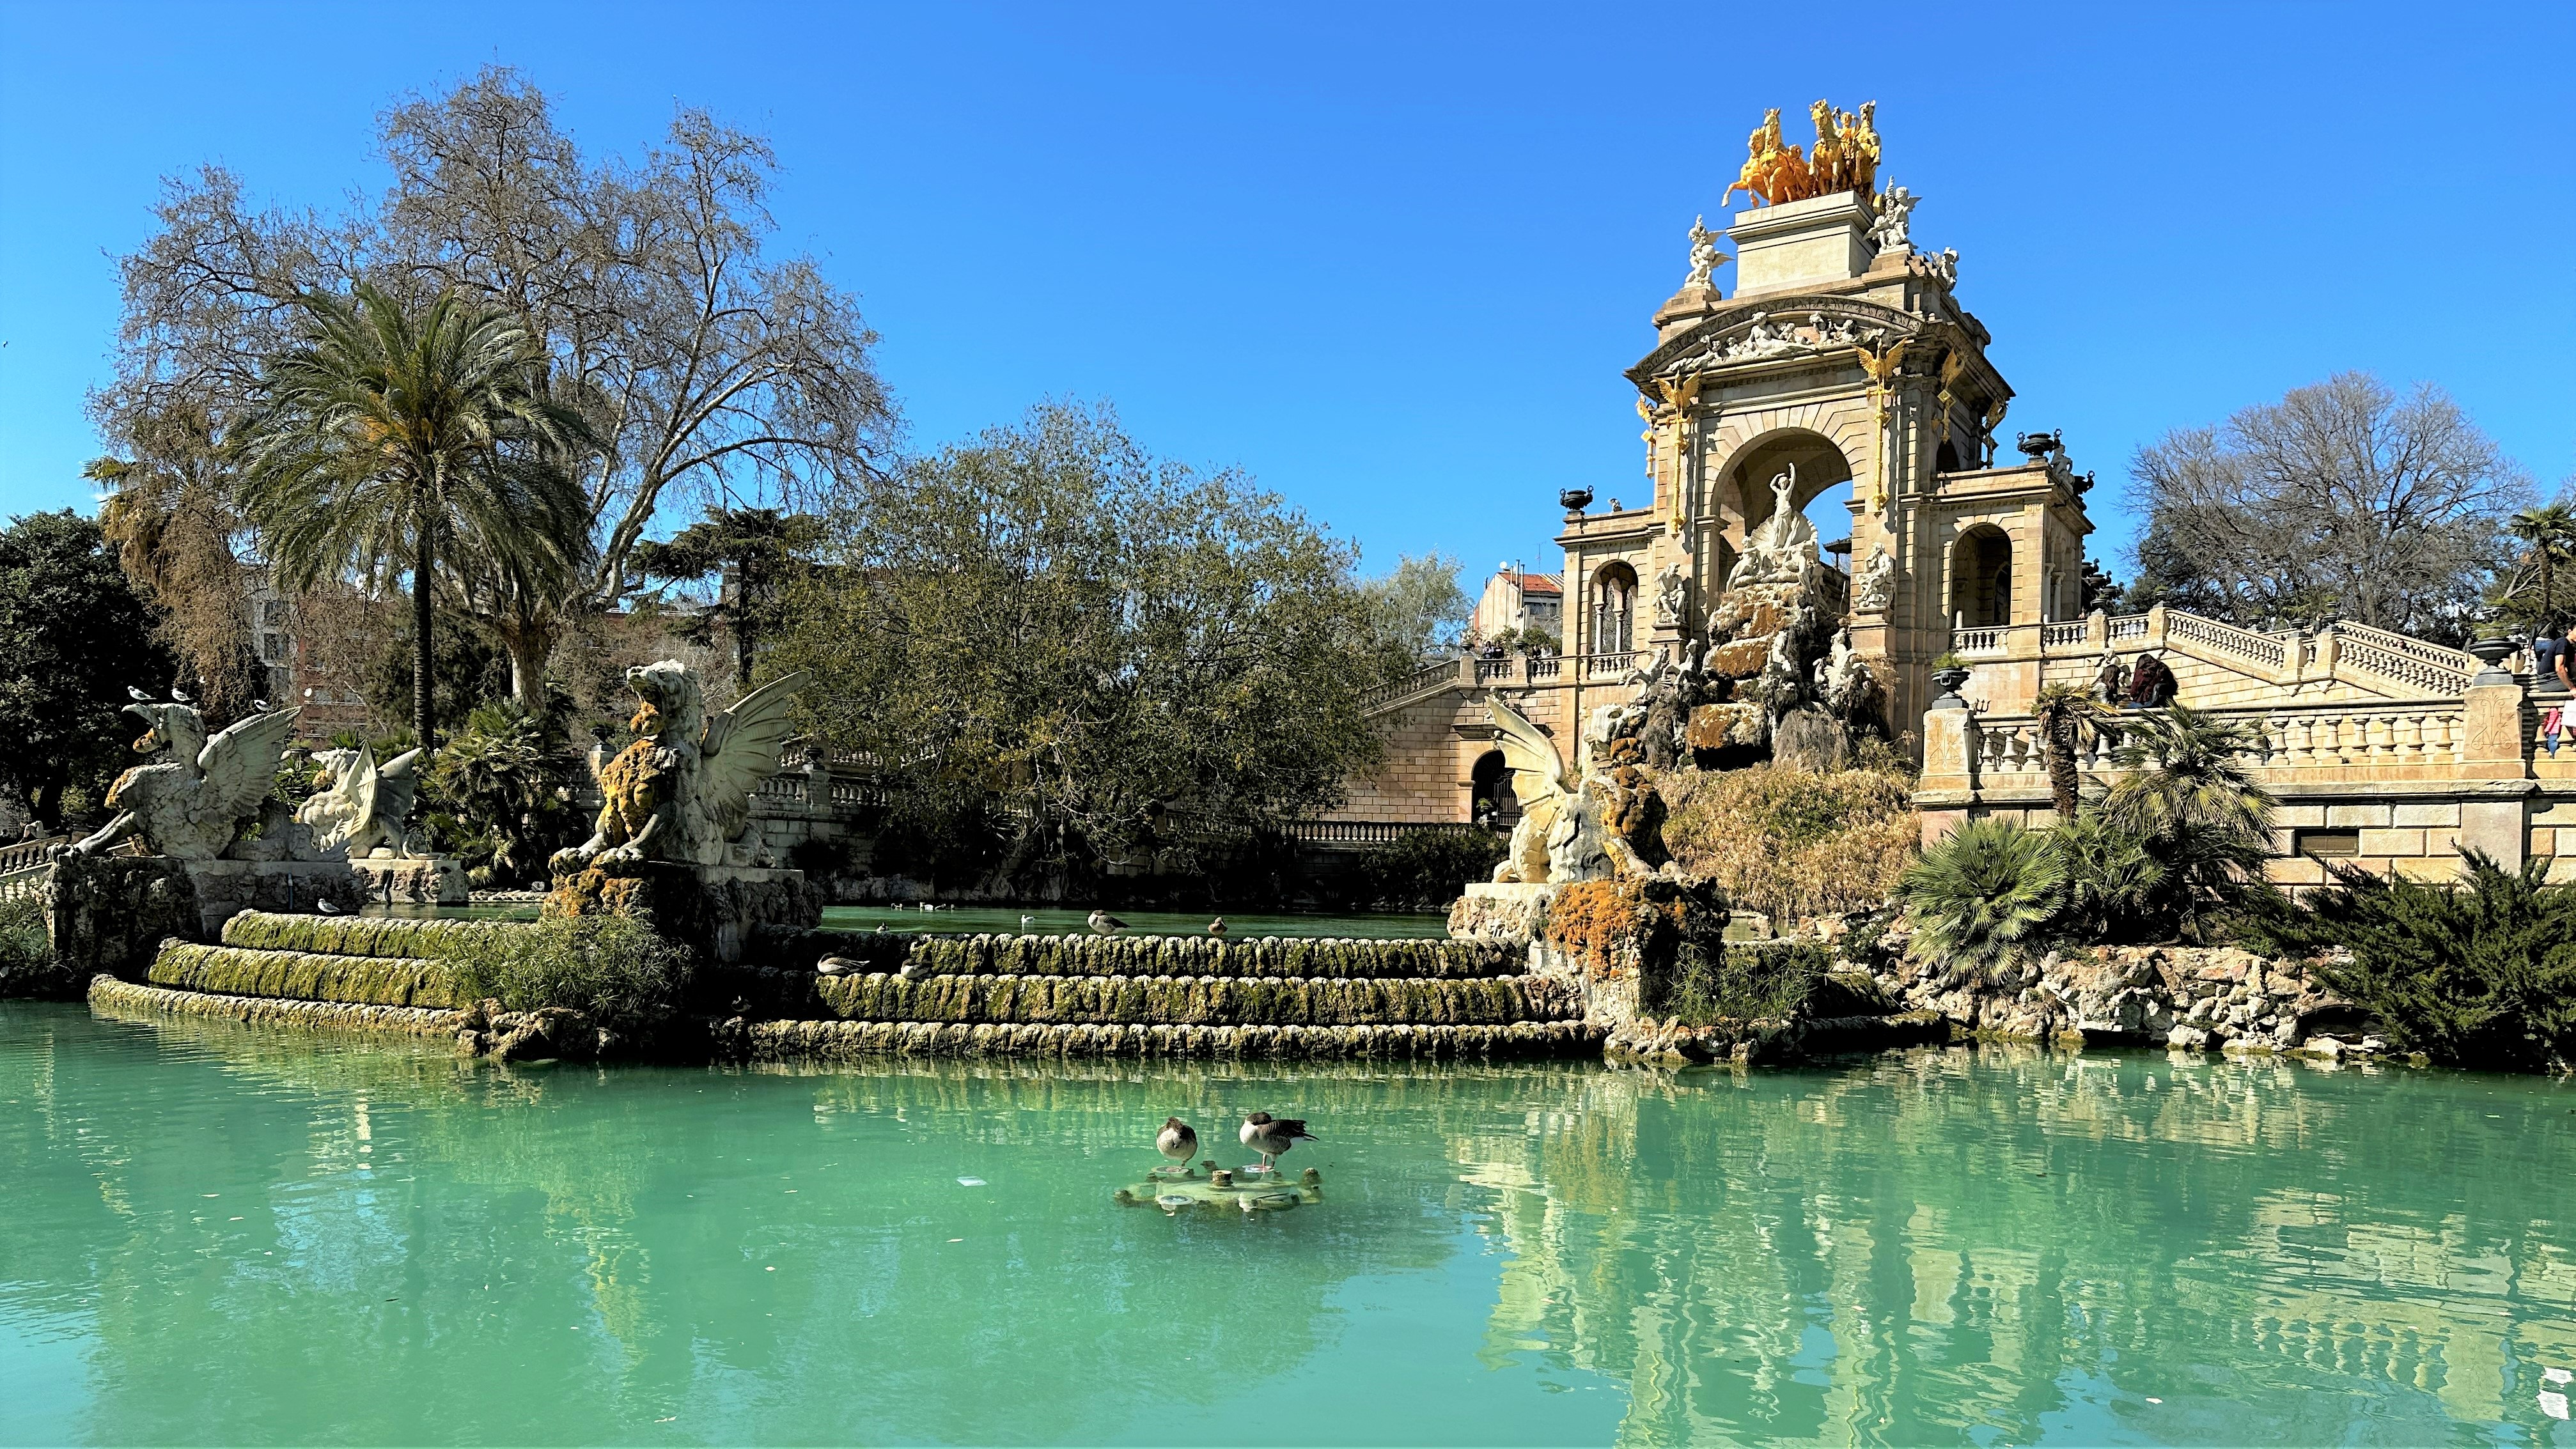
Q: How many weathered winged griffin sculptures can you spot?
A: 4